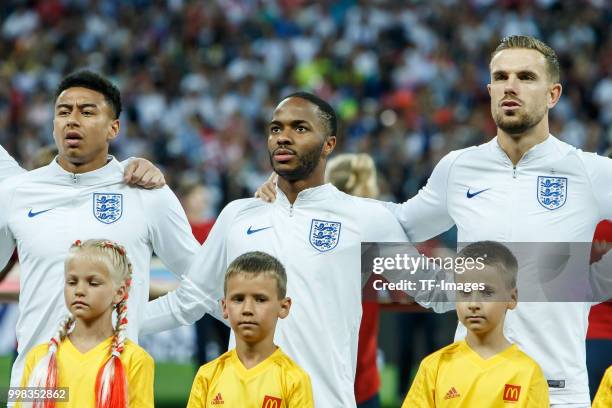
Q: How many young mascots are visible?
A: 3